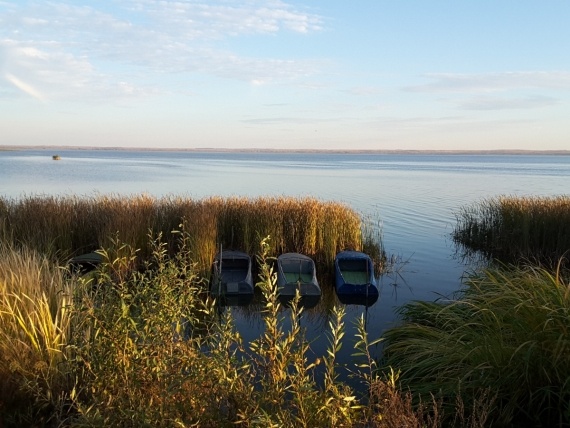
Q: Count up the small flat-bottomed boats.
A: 3